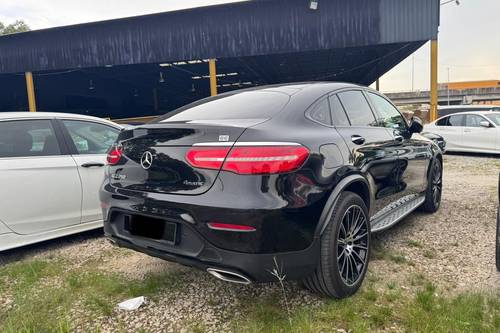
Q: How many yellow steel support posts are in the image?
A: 3